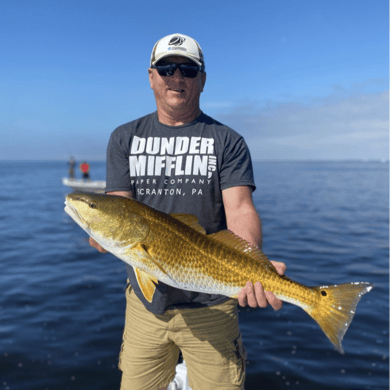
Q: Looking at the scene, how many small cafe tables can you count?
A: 0